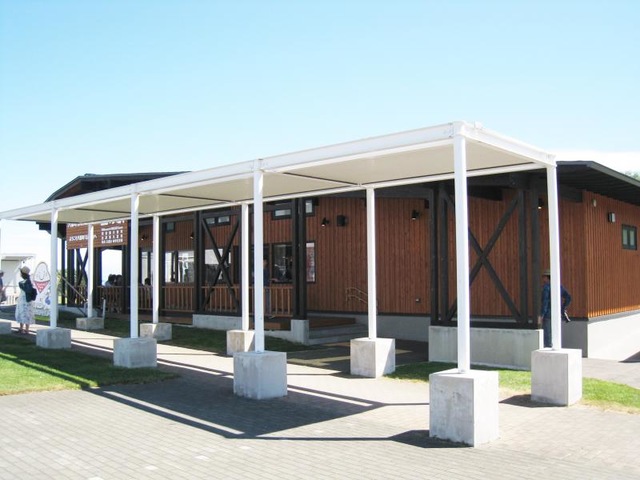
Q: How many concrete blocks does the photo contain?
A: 10